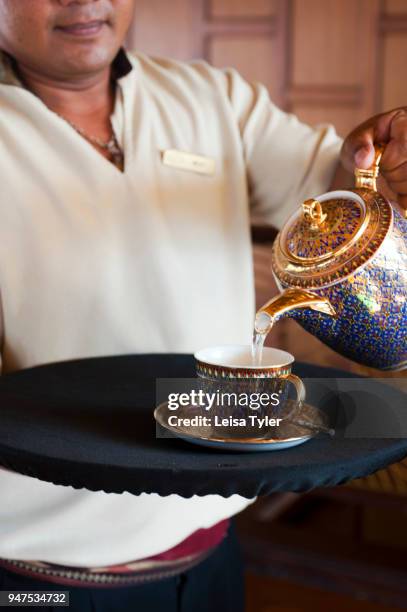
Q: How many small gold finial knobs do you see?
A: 1